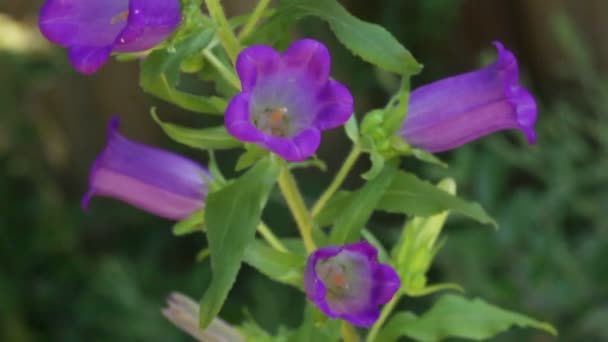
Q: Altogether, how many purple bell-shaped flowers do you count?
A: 5